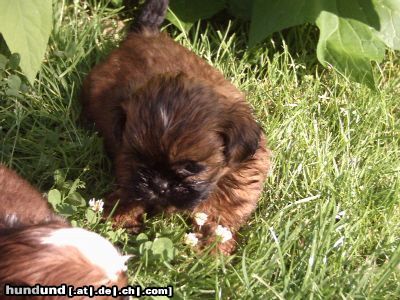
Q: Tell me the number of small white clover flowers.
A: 4